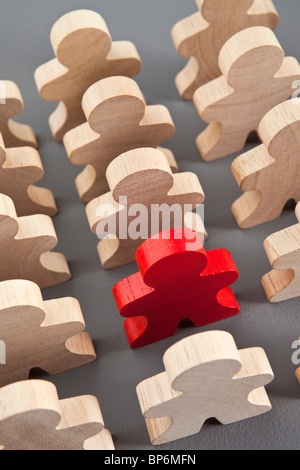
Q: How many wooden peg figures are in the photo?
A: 15